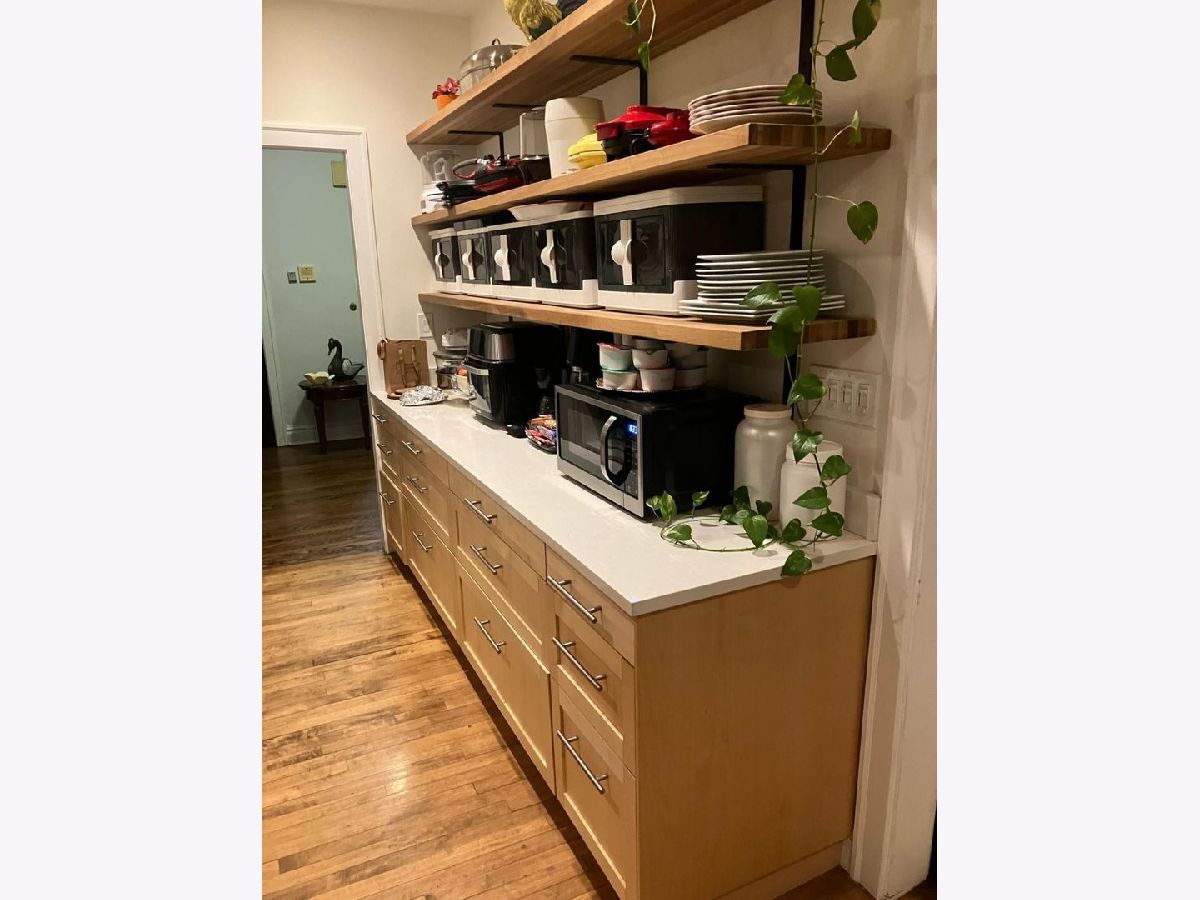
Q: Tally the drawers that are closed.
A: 12